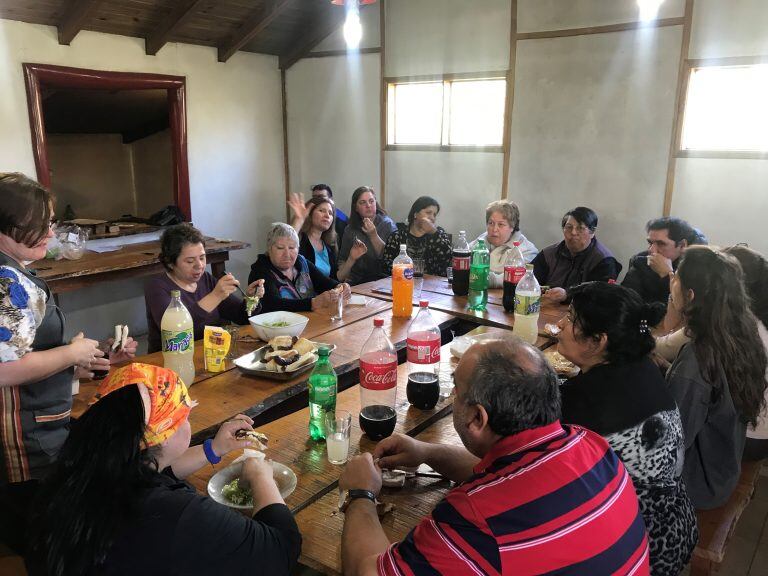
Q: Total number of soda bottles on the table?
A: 9